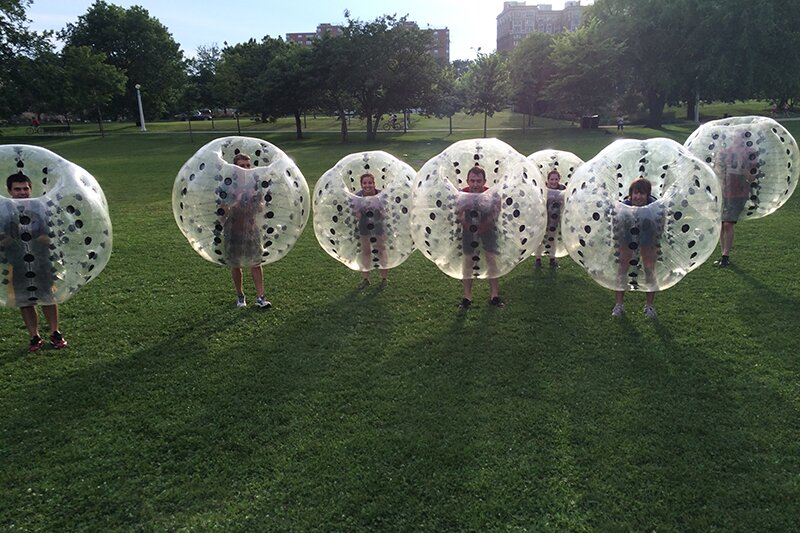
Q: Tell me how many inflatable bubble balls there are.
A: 7